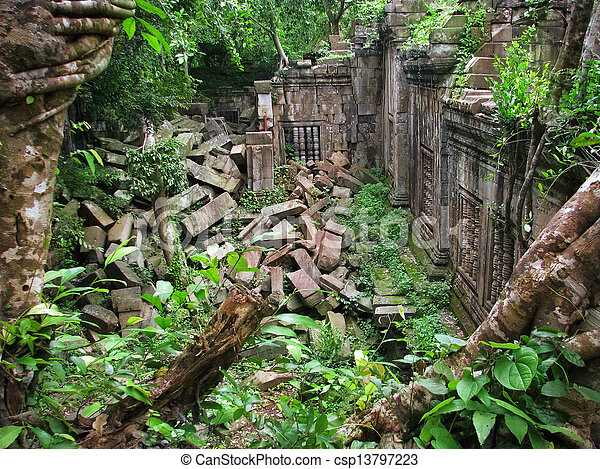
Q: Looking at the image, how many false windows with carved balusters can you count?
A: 4